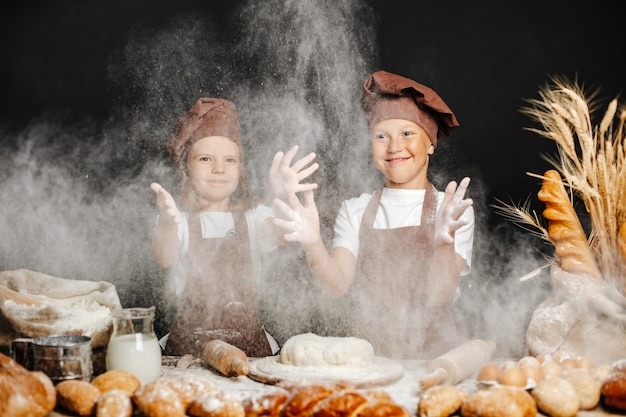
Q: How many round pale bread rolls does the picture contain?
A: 2